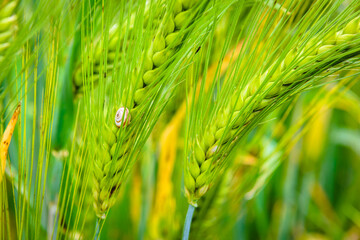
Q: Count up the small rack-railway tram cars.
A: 0